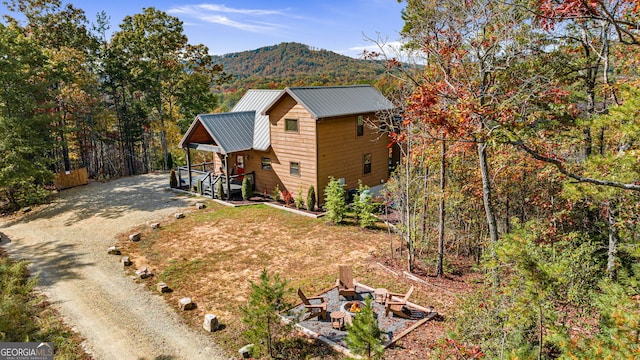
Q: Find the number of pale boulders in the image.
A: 11